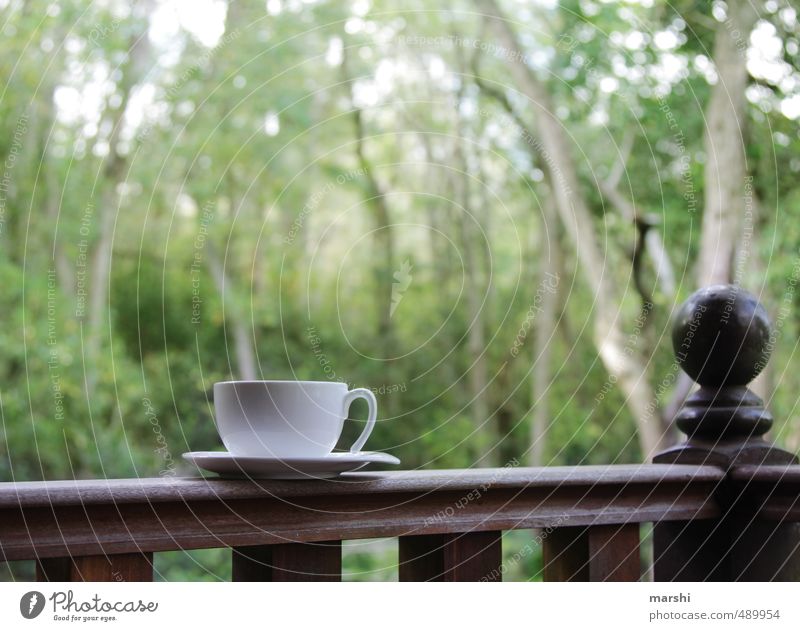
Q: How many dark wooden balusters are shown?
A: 4